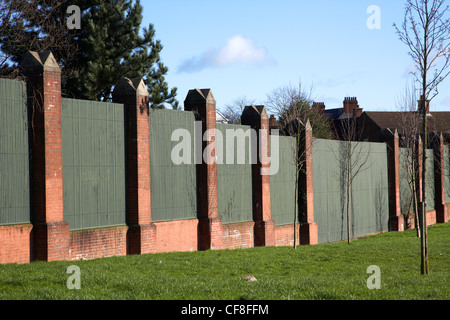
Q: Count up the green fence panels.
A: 9